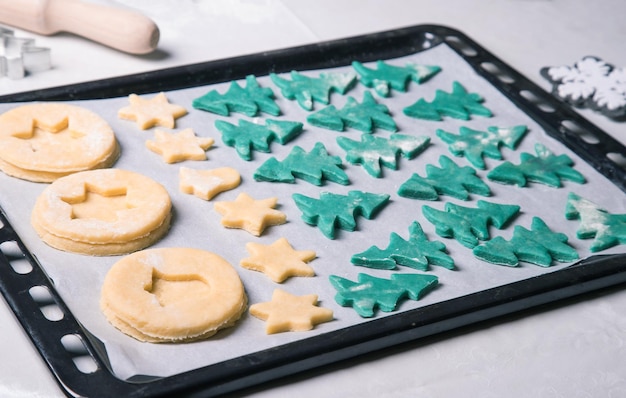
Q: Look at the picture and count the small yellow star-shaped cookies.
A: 5